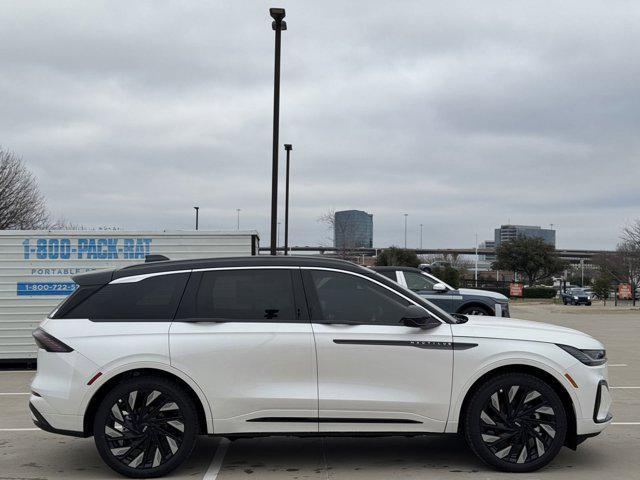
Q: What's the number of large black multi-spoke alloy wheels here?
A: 2